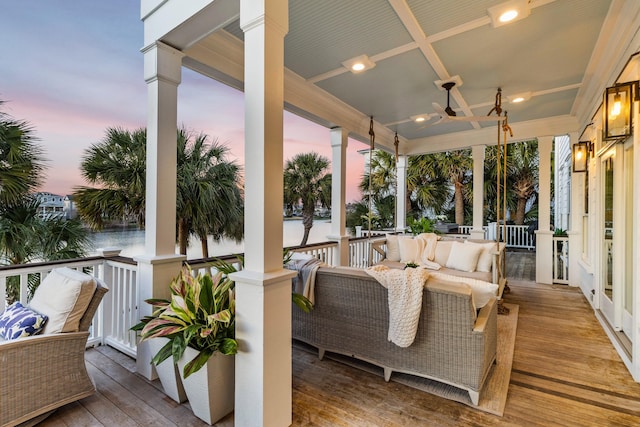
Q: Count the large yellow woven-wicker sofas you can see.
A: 0